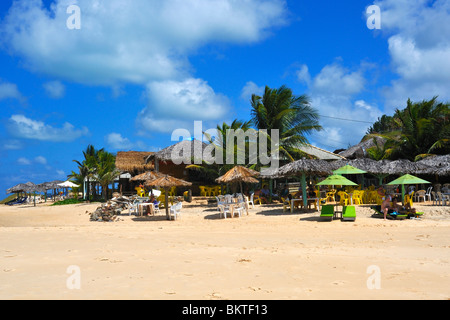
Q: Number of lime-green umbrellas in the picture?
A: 3